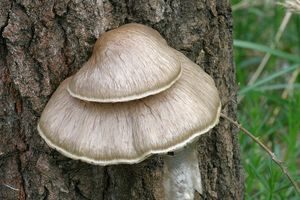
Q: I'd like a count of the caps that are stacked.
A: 2